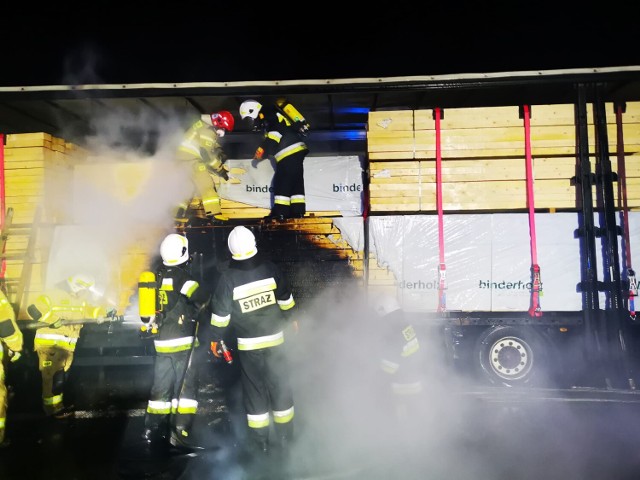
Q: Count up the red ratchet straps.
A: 4